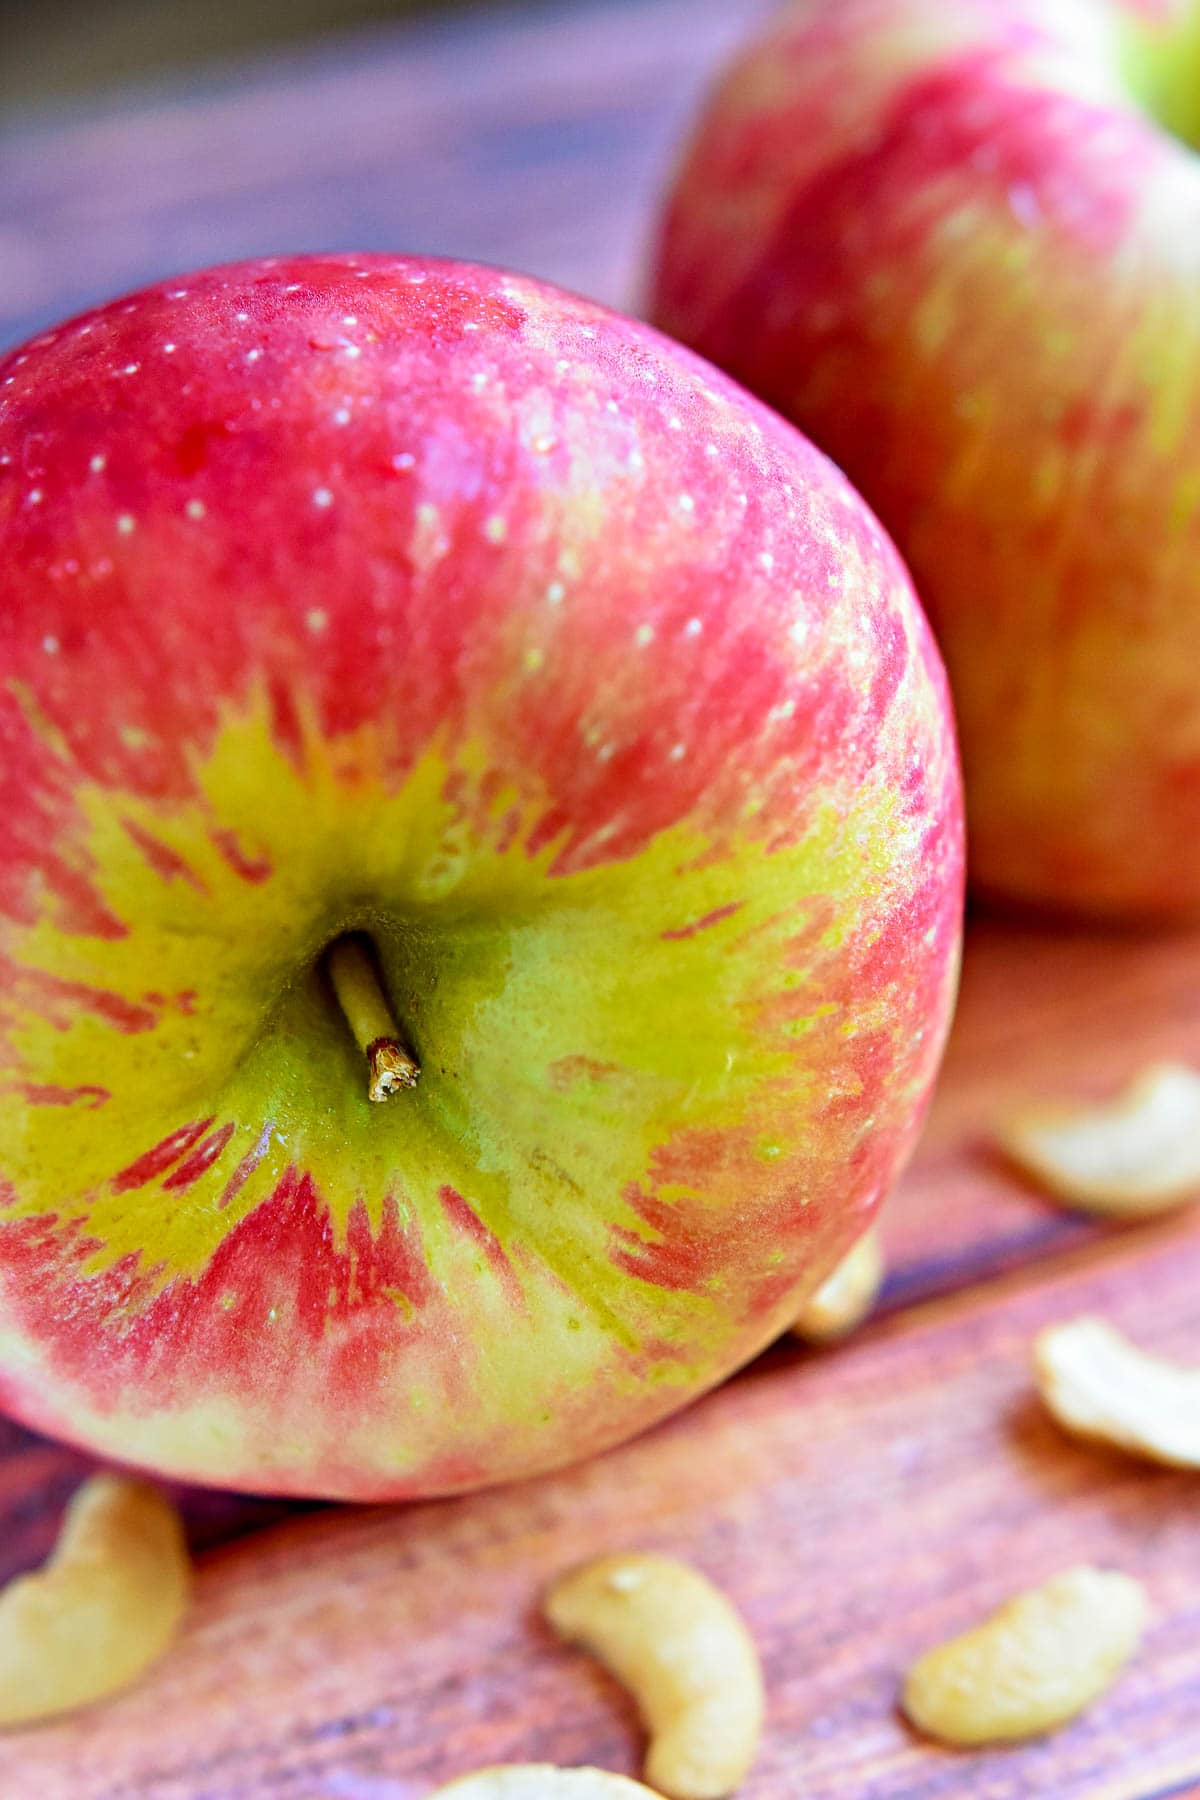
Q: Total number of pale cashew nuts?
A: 7